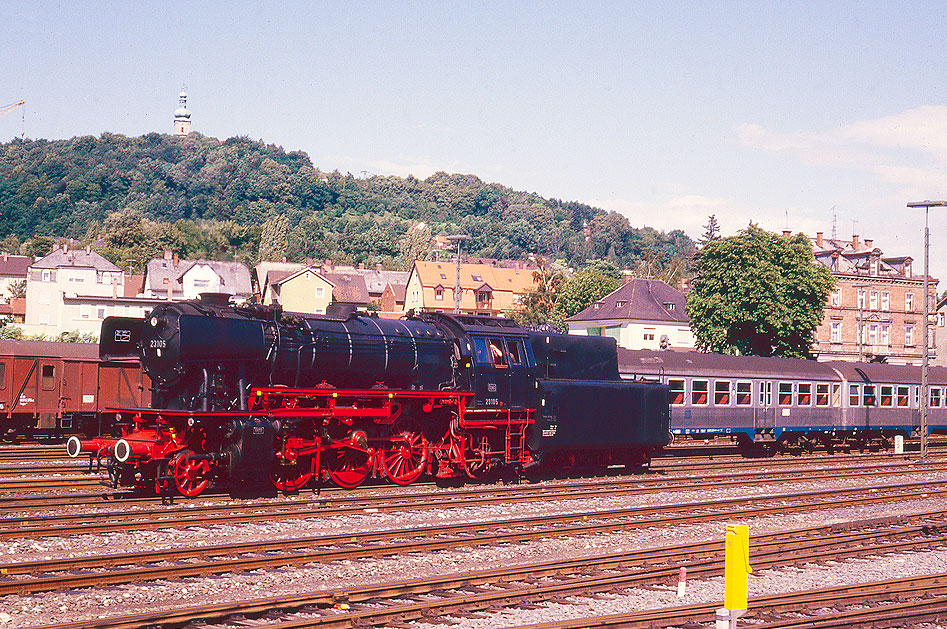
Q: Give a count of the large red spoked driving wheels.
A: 3